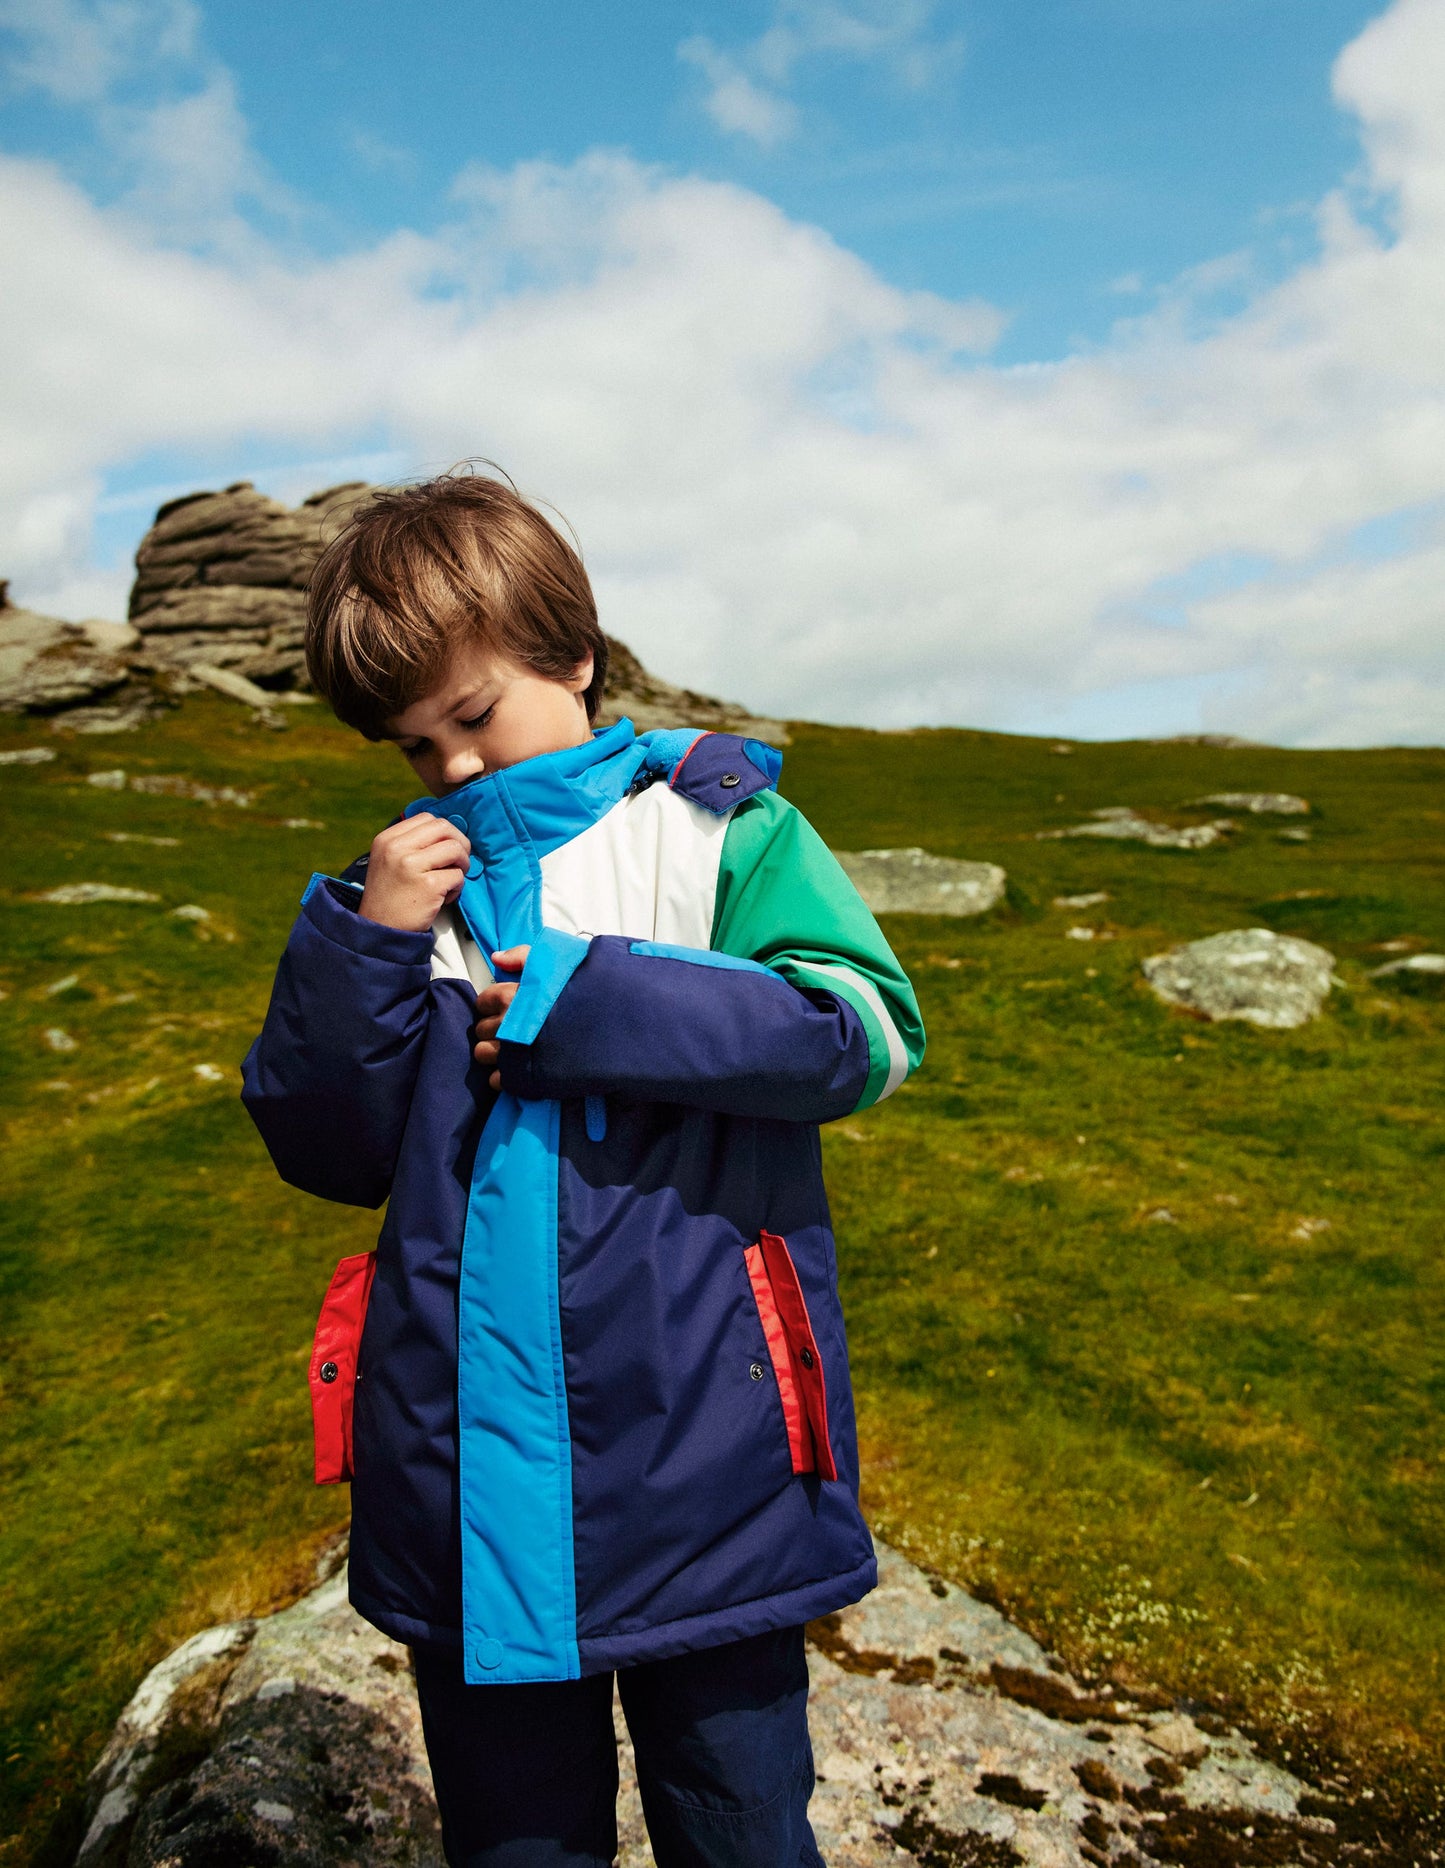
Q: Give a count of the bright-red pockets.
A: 2